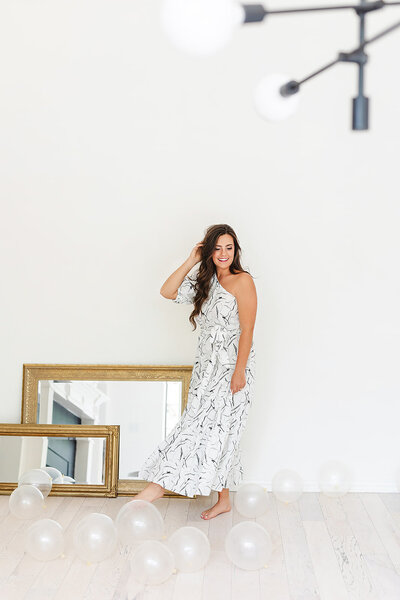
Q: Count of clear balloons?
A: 11